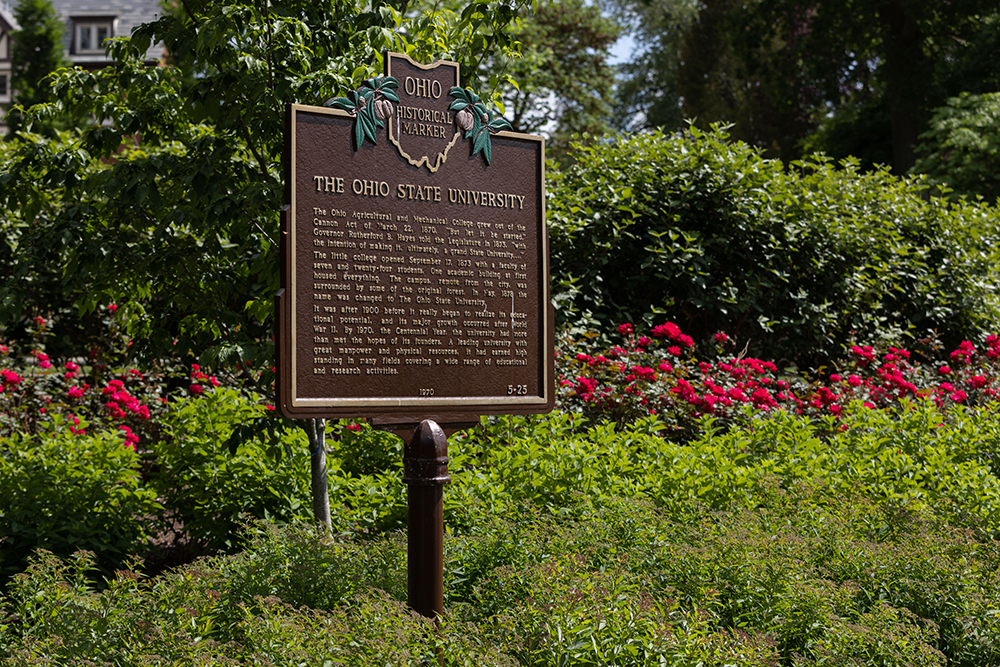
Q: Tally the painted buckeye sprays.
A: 2